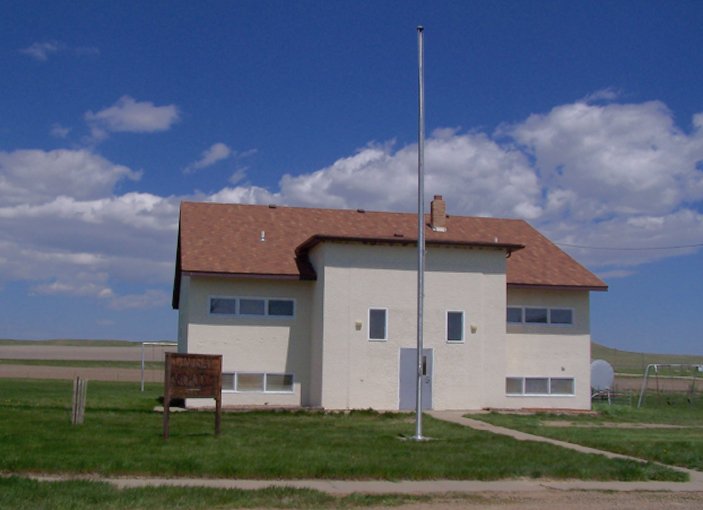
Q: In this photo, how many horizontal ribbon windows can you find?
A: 4